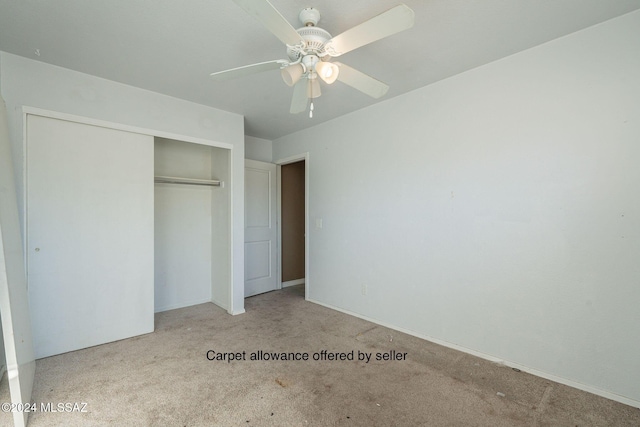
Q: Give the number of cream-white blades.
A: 5